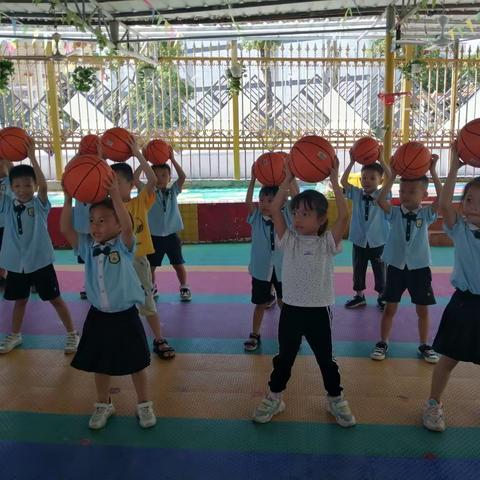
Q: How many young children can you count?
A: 11